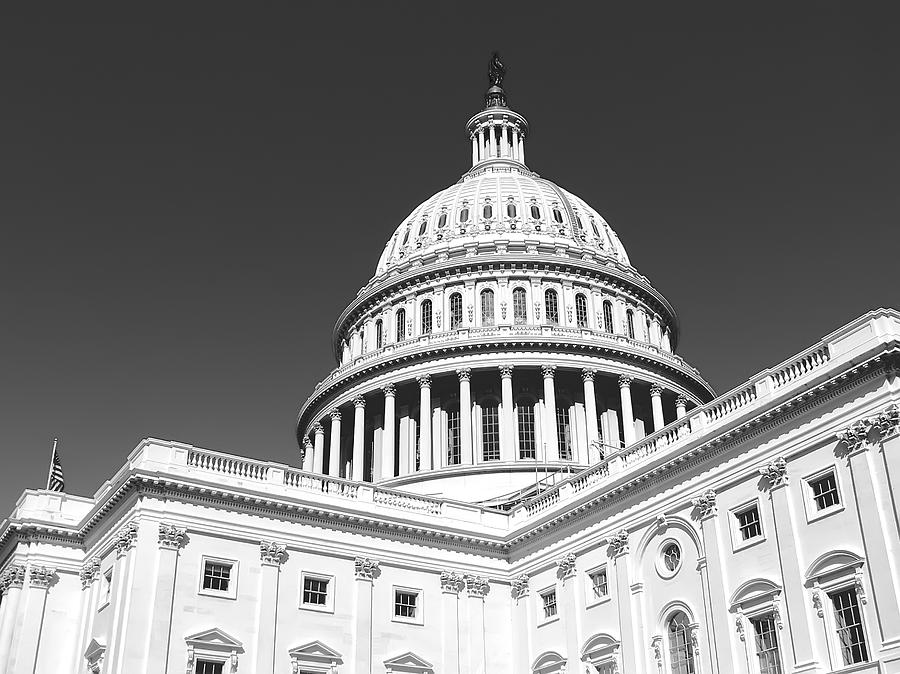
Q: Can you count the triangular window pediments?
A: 4